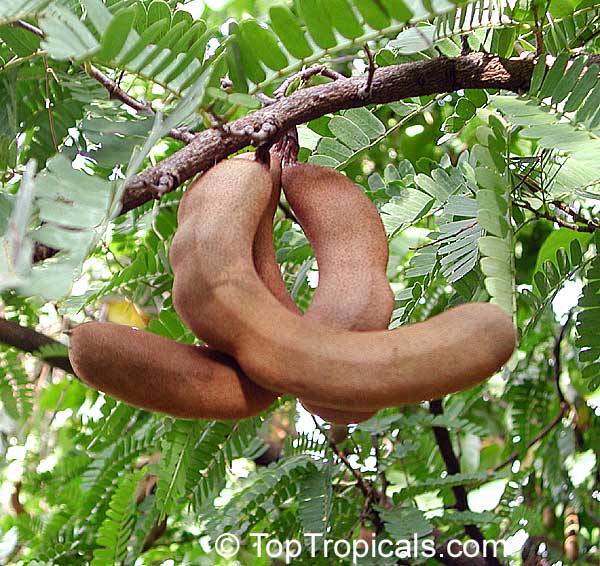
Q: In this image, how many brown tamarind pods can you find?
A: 3